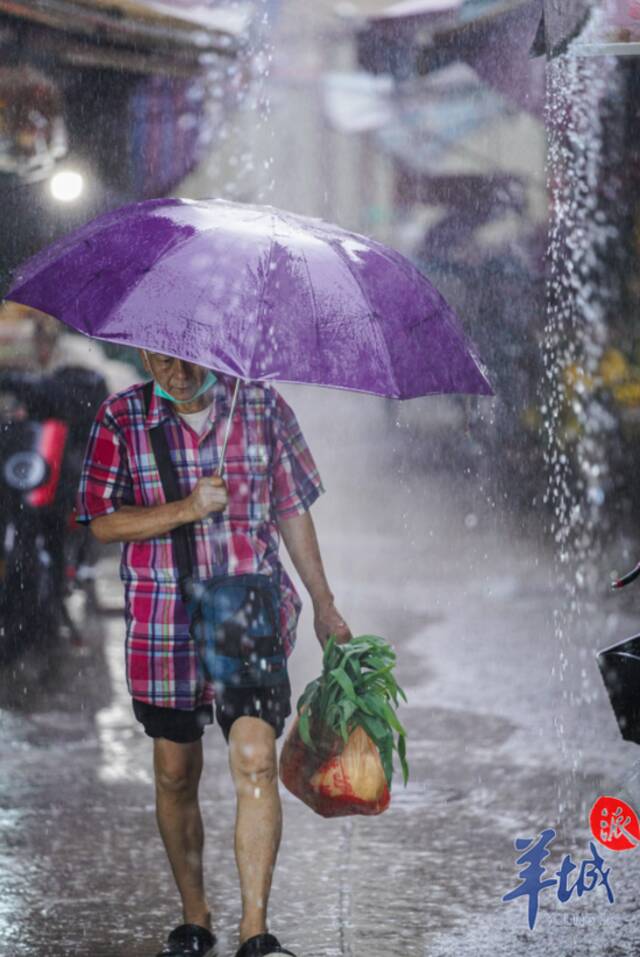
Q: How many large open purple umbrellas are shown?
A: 1